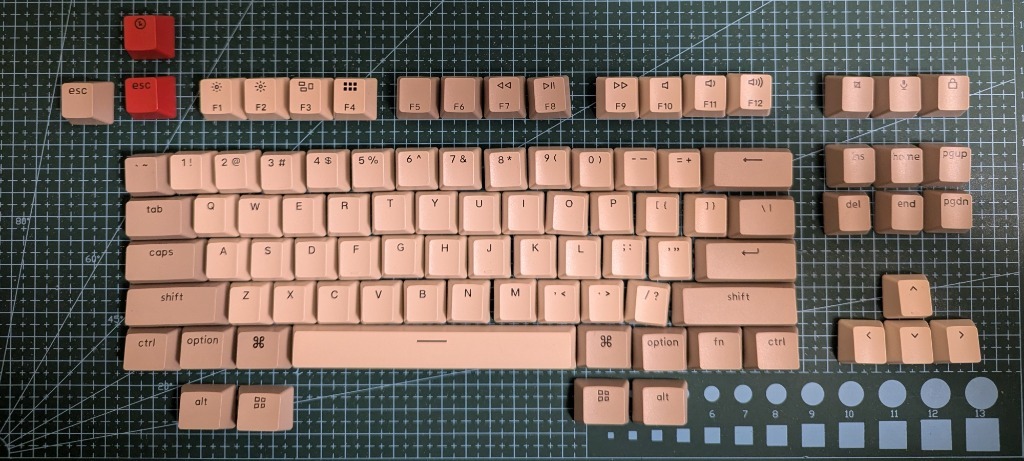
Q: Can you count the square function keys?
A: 12